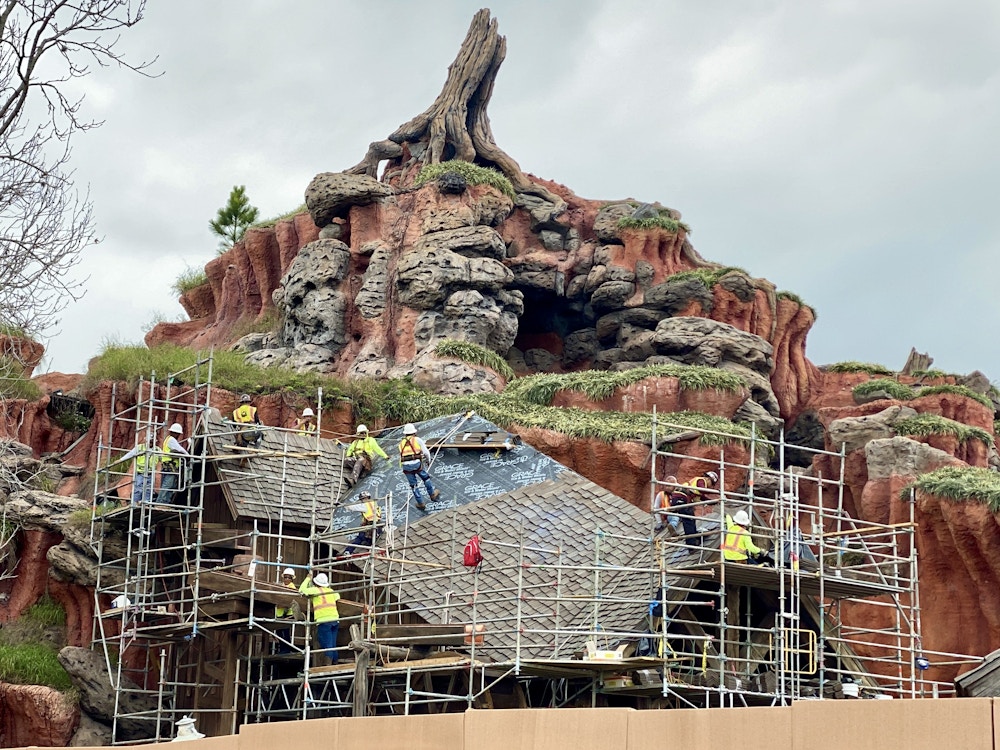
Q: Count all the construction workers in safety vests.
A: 12